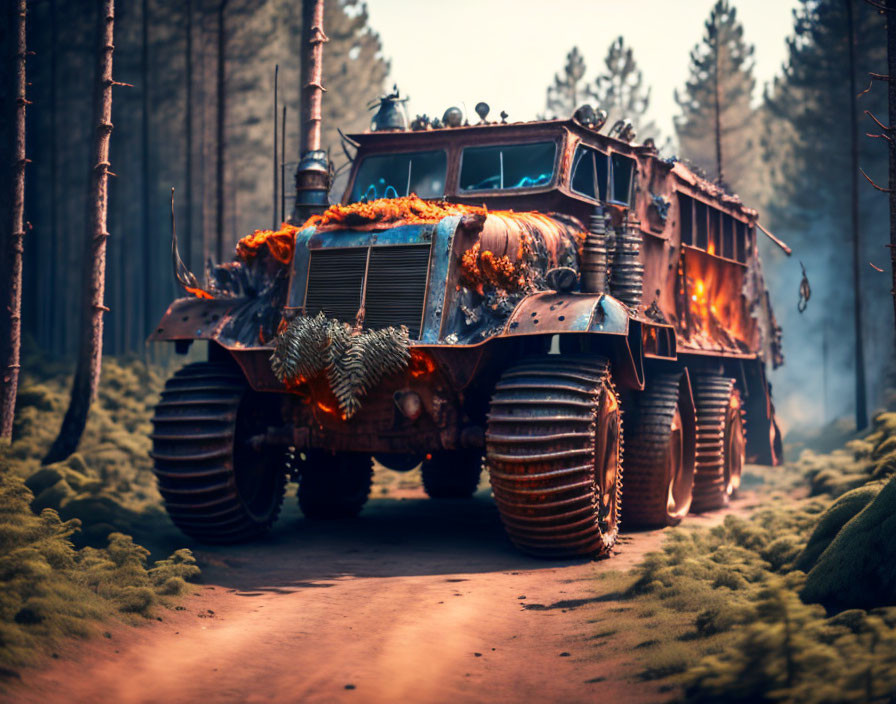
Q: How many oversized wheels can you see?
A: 6